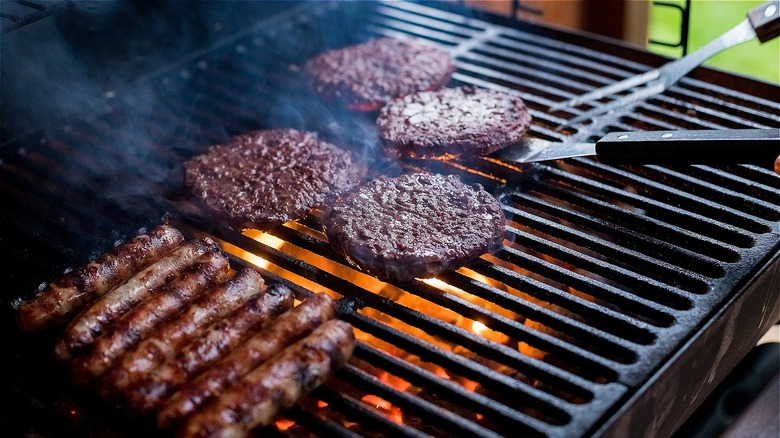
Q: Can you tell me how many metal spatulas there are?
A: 1